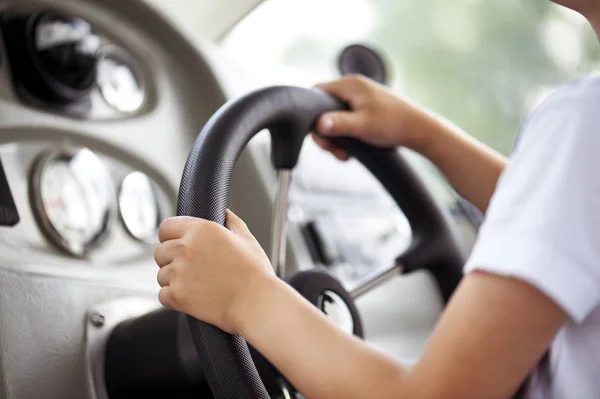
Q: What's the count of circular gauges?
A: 4